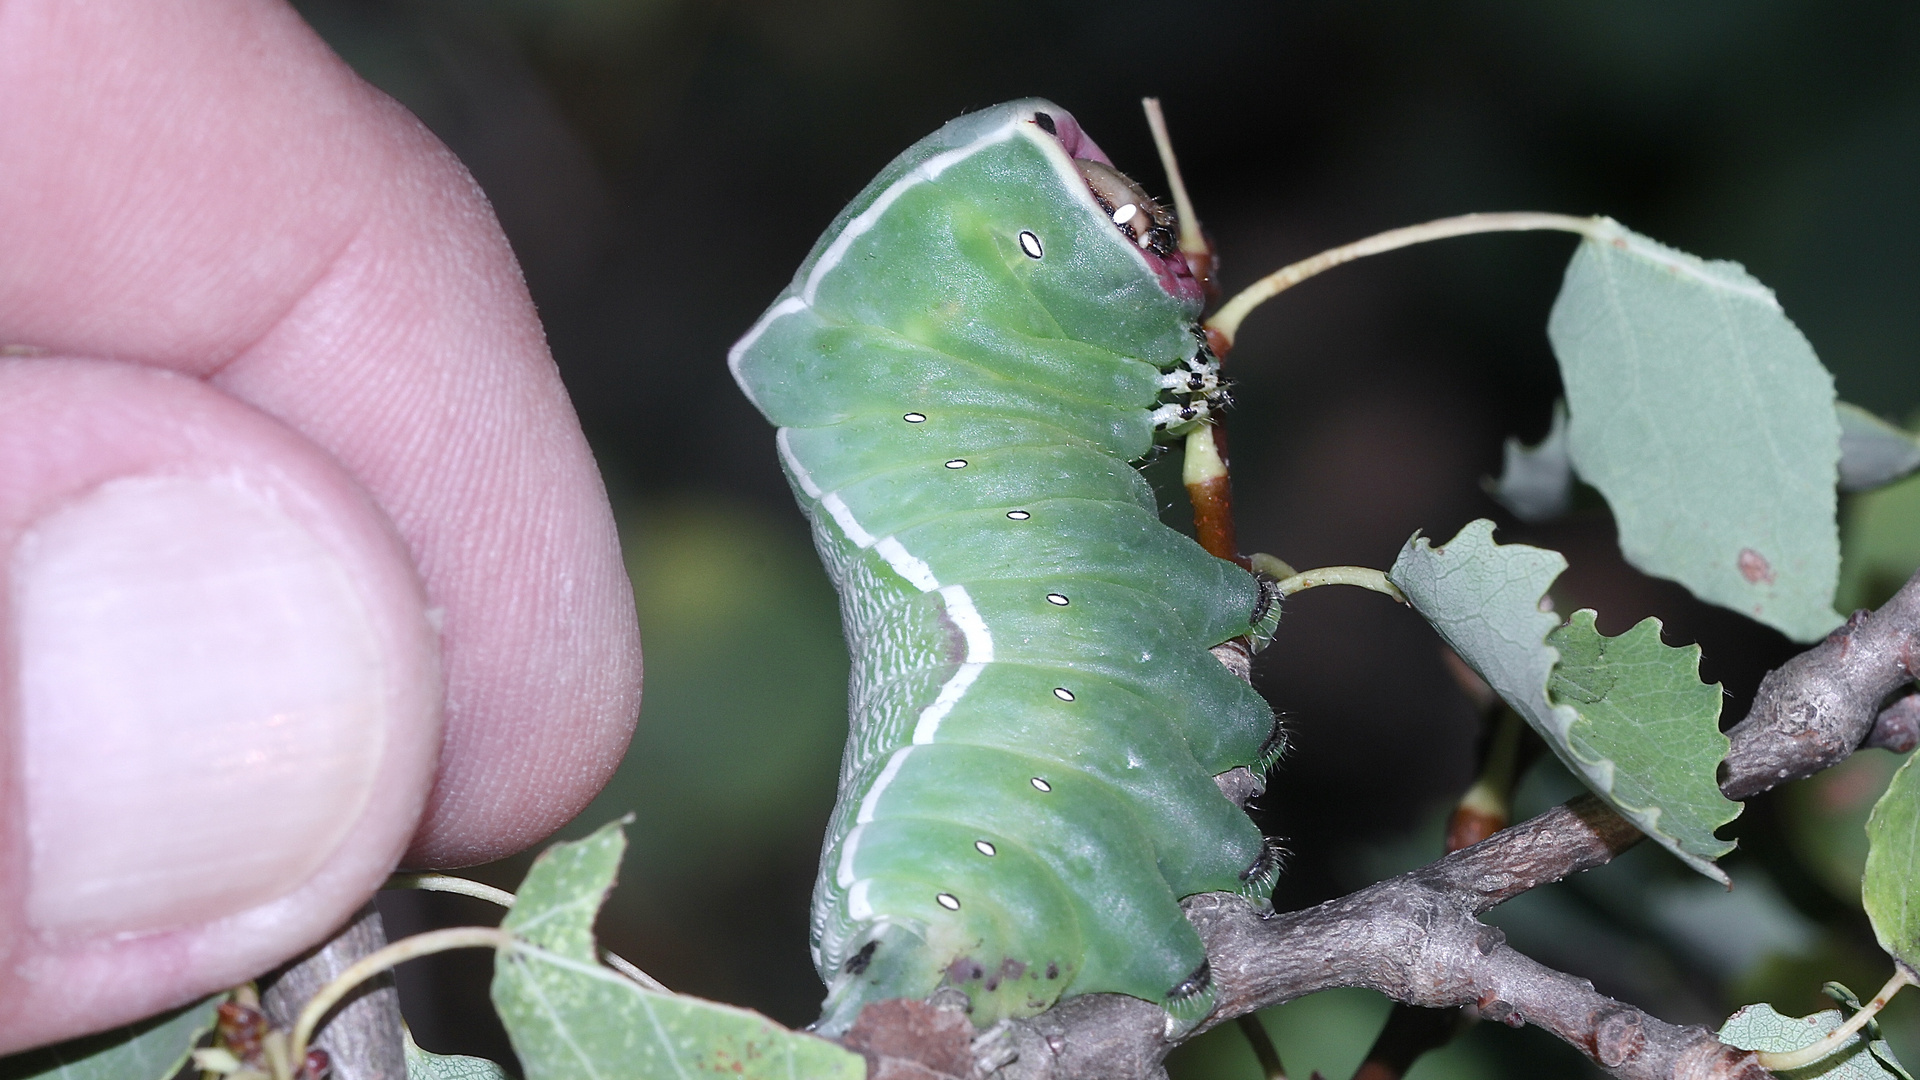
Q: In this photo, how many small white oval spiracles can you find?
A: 9